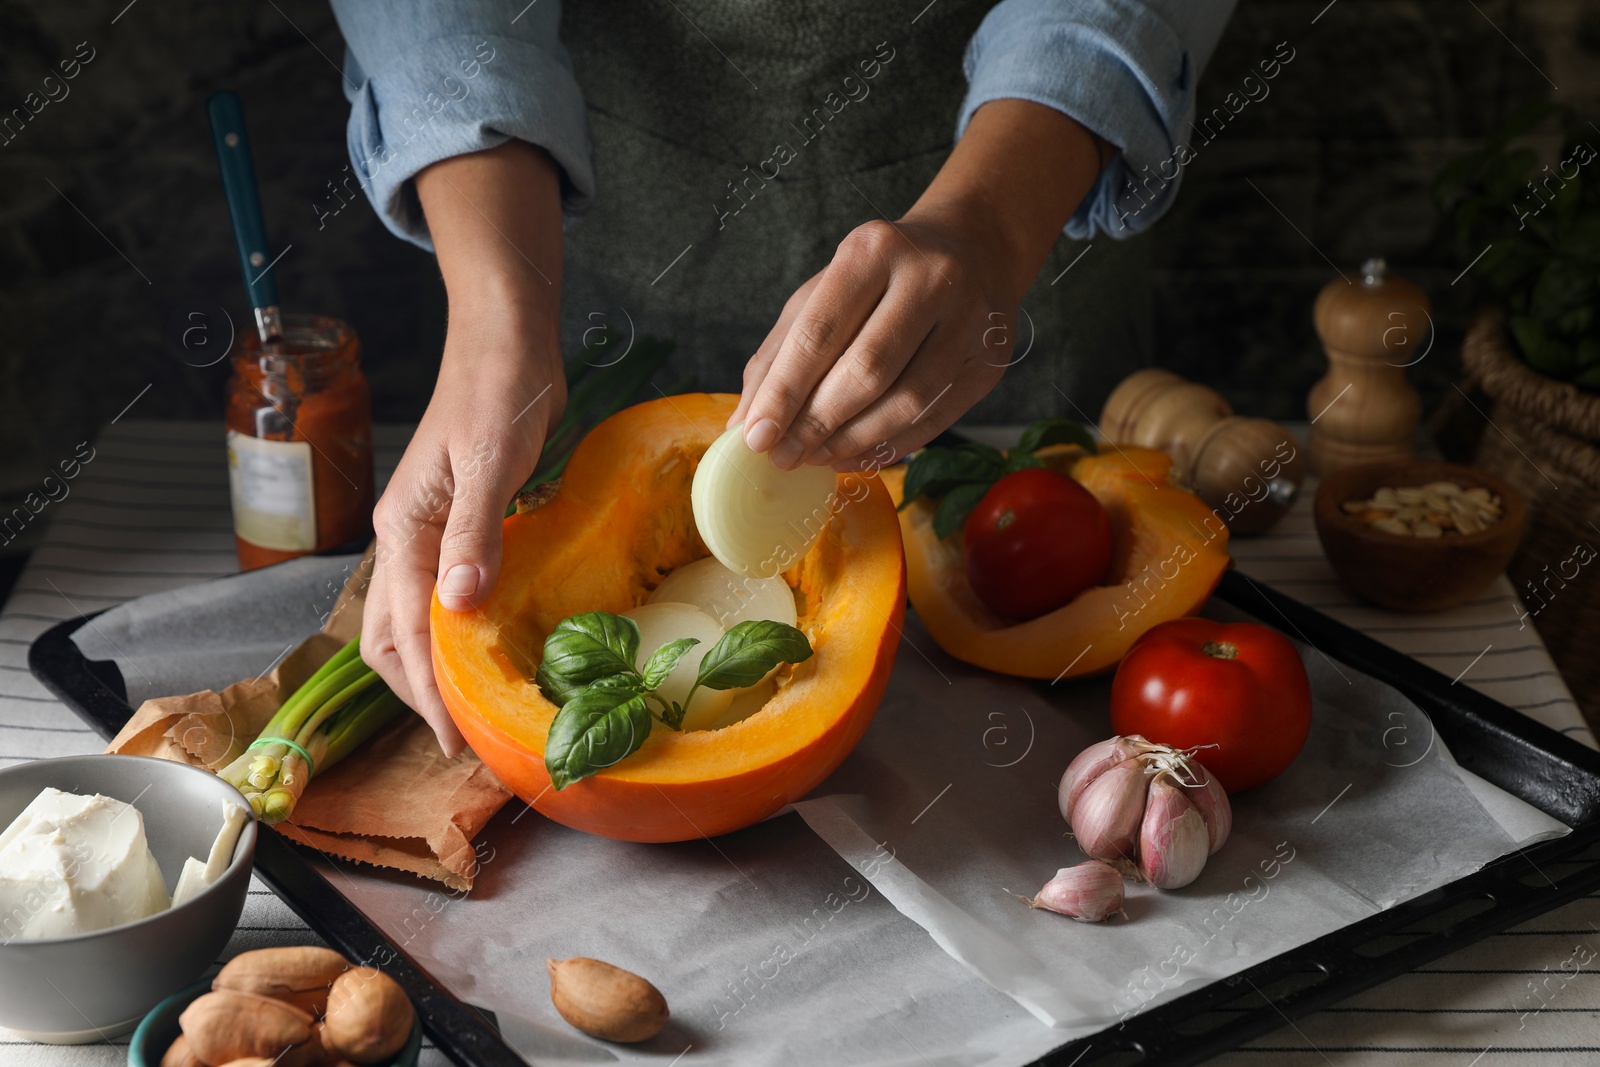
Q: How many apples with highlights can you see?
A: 0